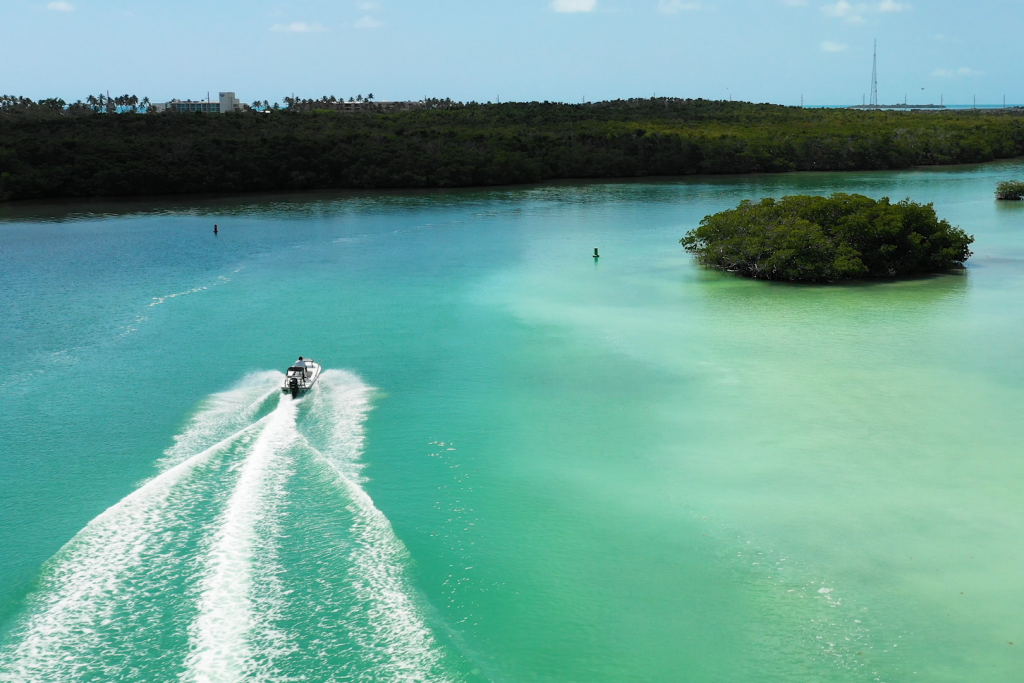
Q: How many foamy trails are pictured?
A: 3